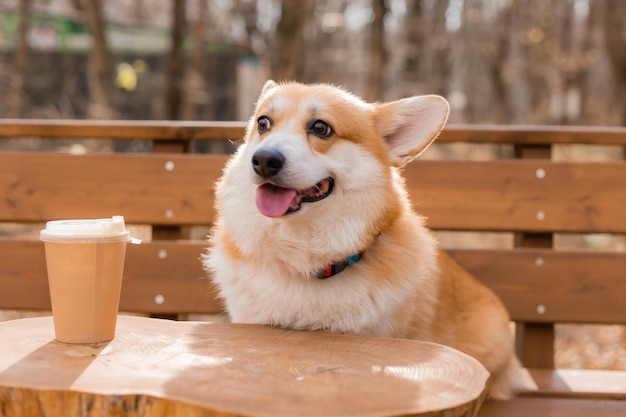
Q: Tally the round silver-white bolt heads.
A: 8